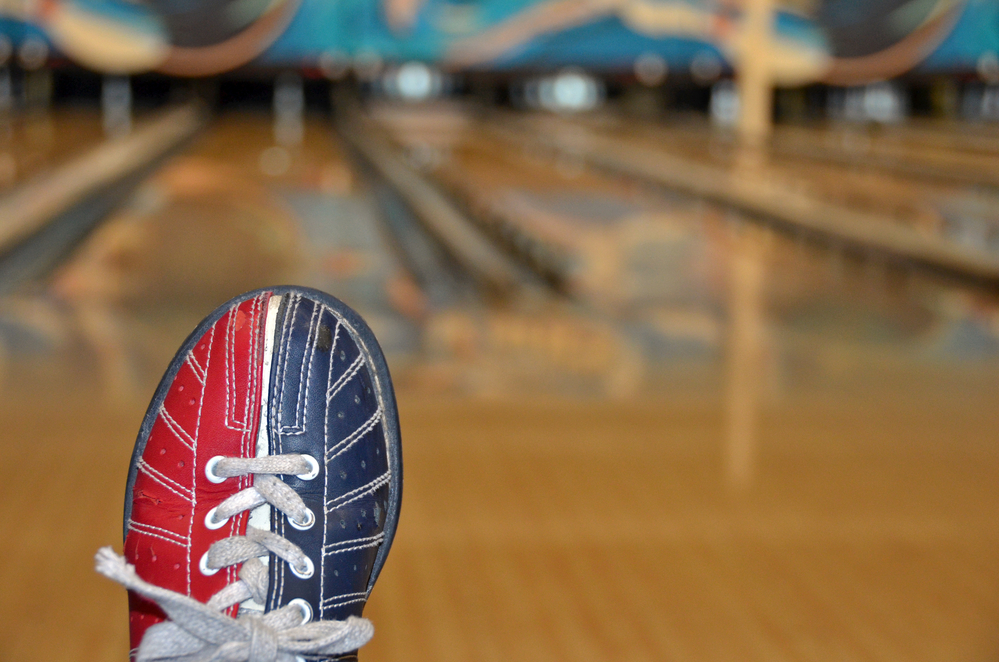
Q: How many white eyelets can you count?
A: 7